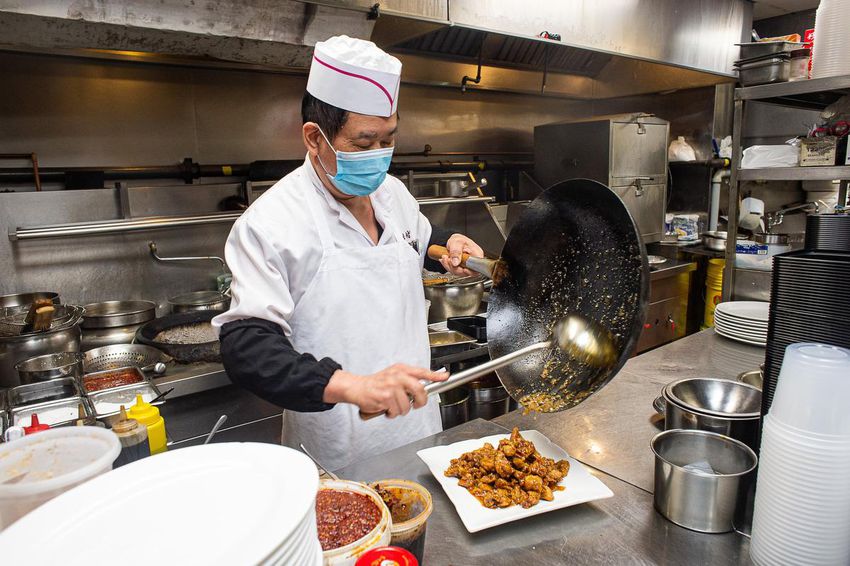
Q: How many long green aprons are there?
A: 0